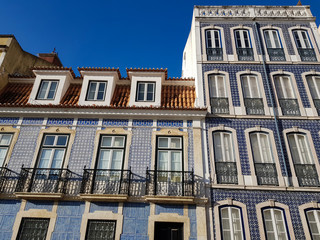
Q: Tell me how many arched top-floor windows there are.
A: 4